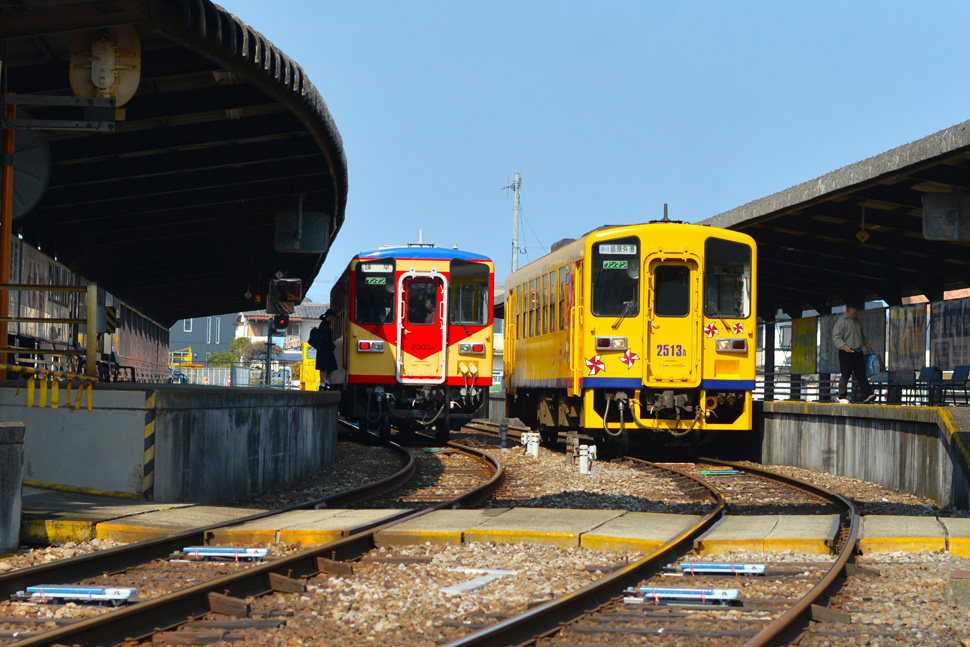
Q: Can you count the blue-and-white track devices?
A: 4